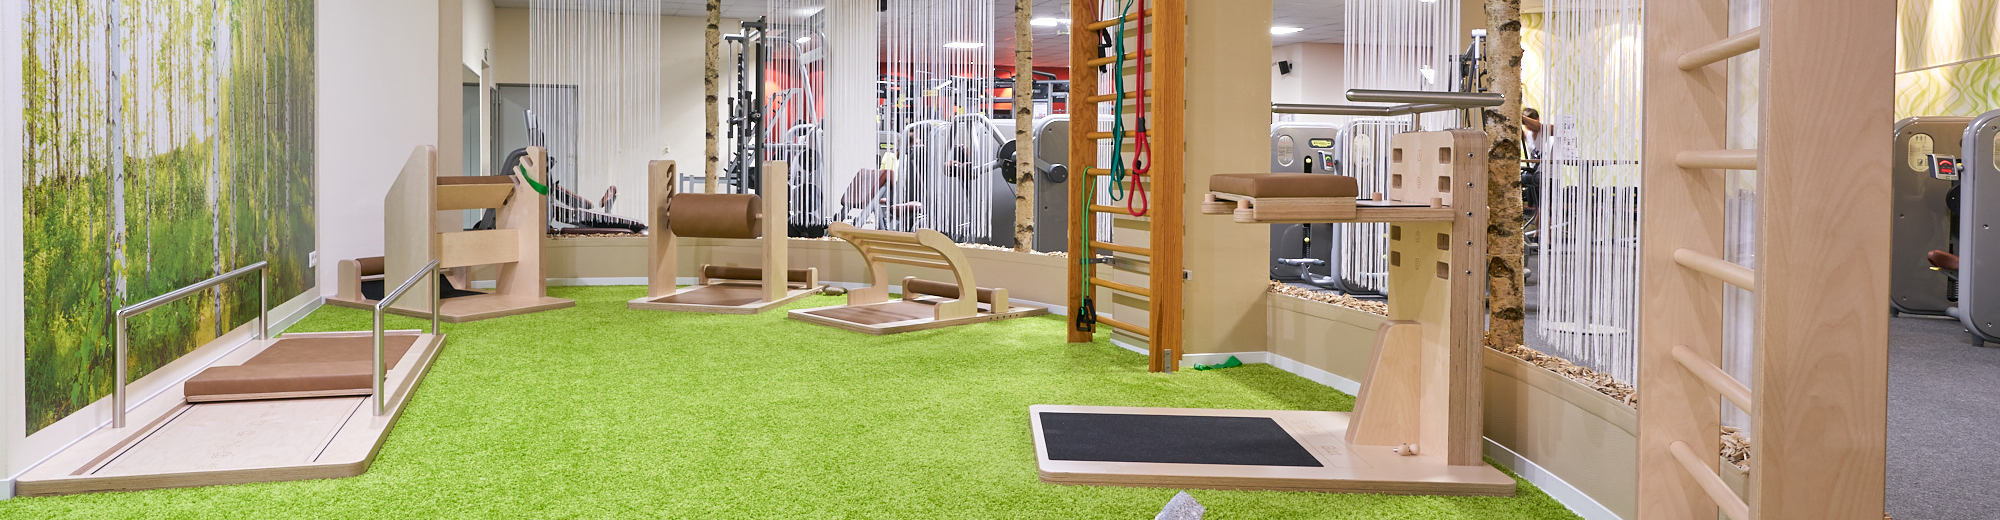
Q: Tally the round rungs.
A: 14